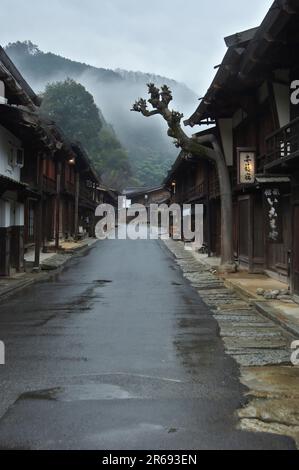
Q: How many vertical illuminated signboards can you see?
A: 1